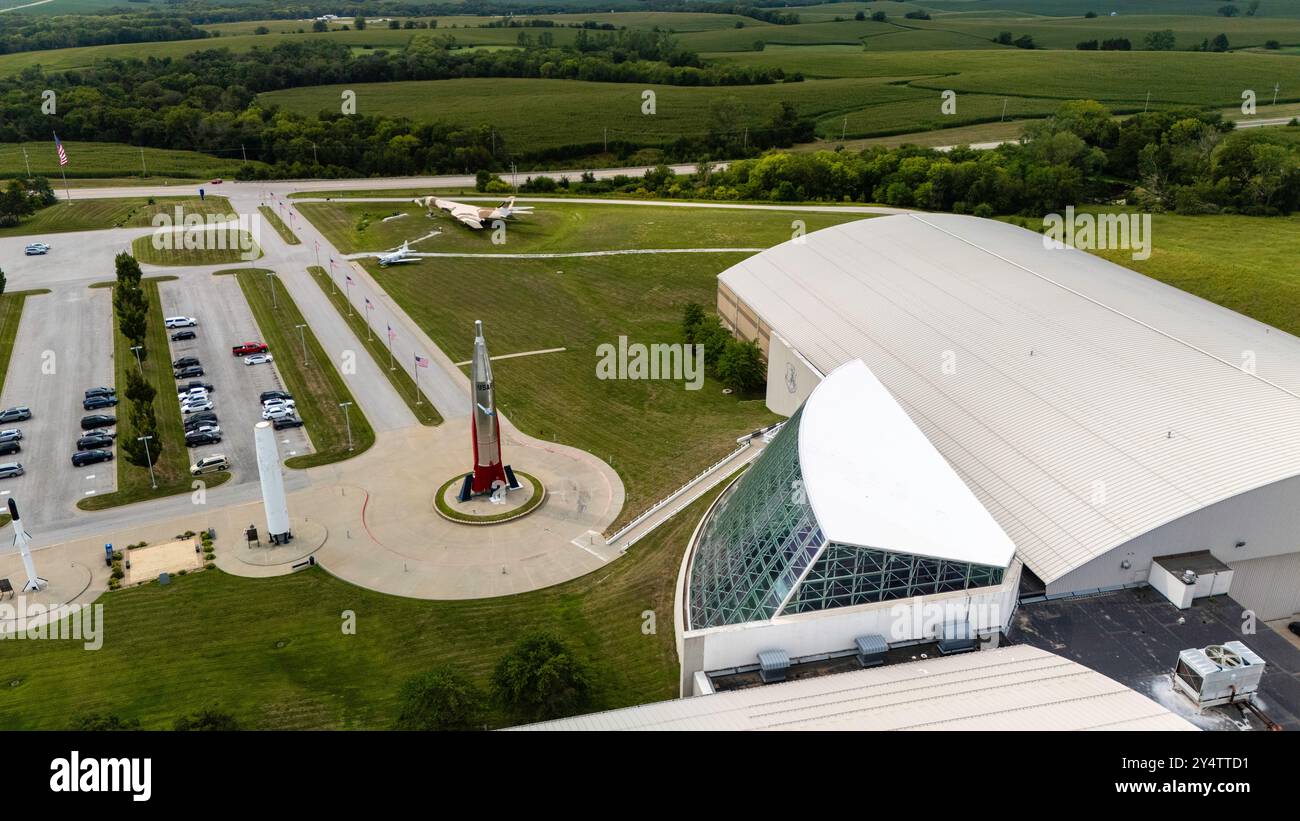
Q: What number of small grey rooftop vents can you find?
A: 3